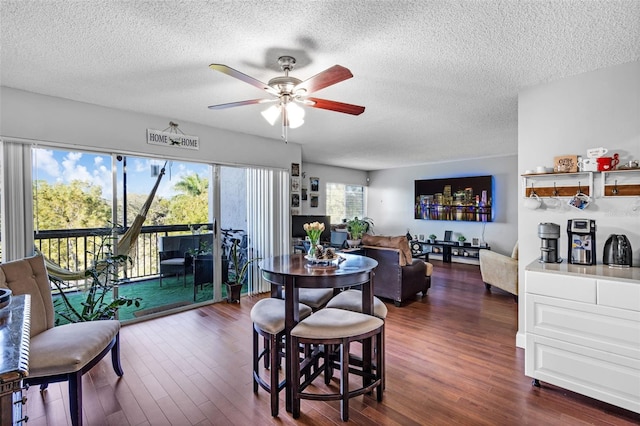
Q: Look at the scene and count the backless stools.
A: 4